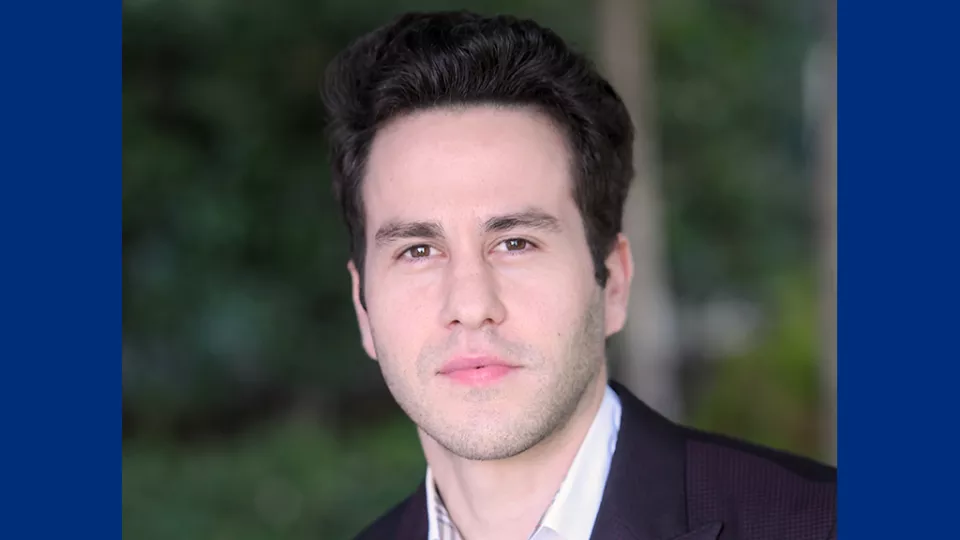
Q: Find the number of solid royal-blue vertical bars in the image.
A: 2